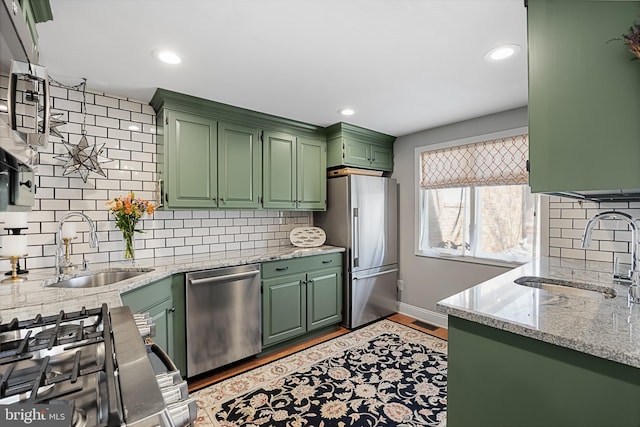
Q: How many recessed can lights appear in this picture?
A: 3